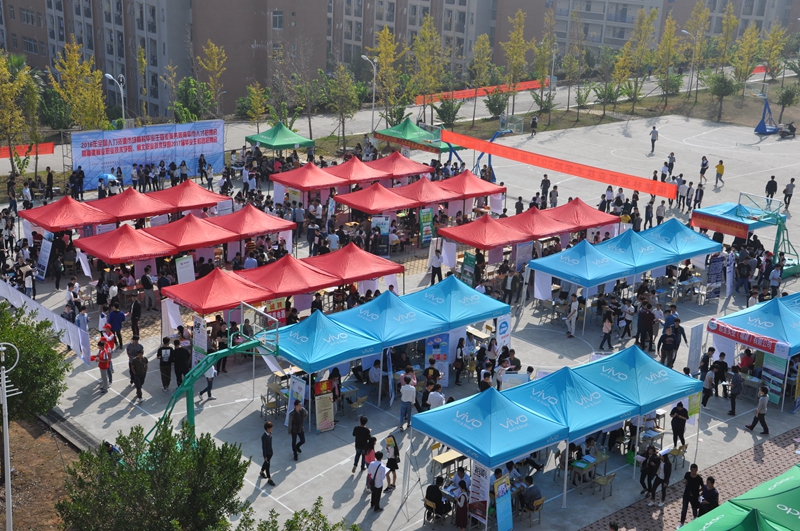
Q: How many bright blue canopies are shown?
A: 12